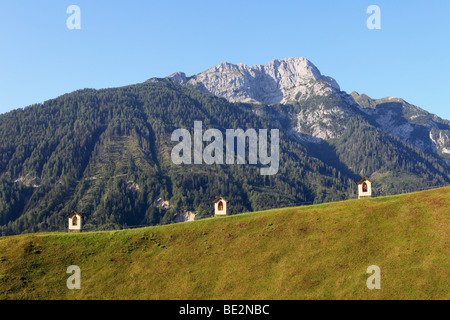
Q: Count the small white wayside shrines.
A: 3